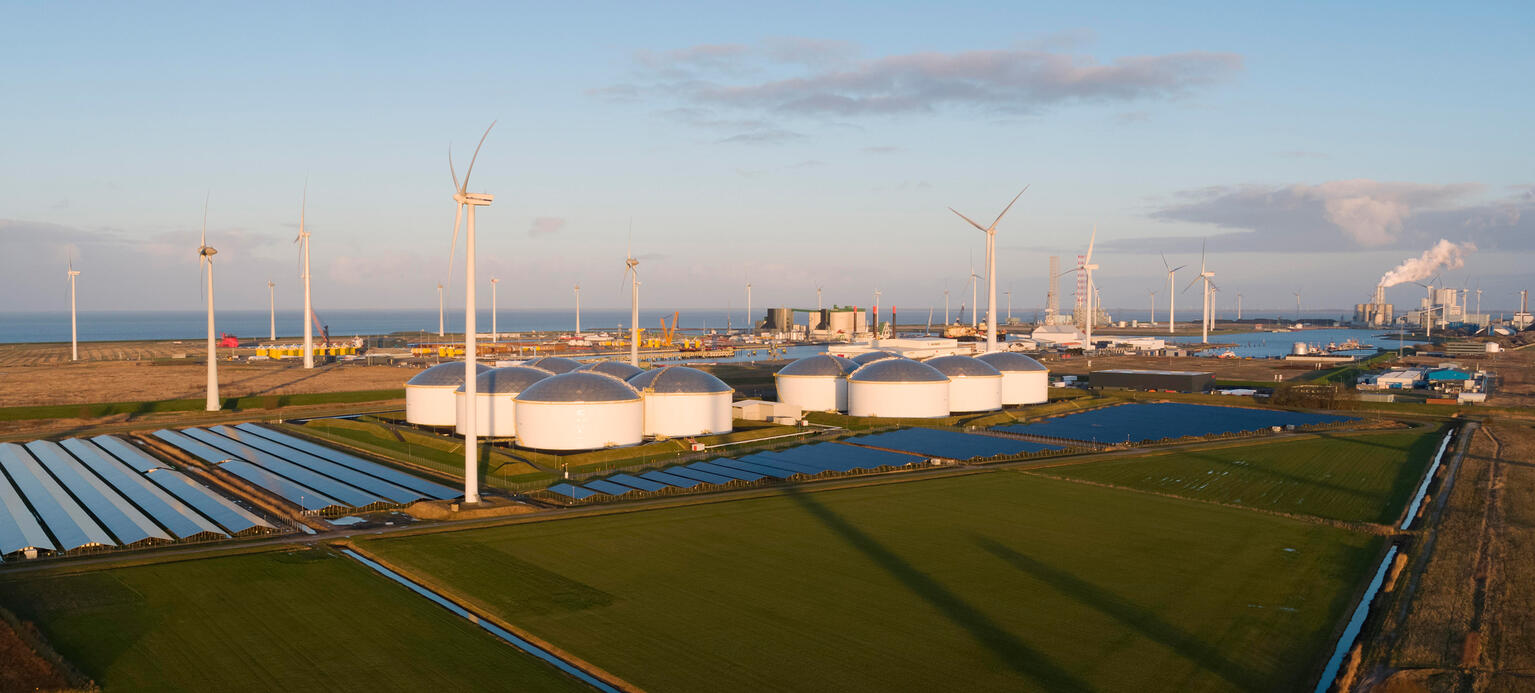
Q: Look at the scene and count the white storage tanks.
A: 11